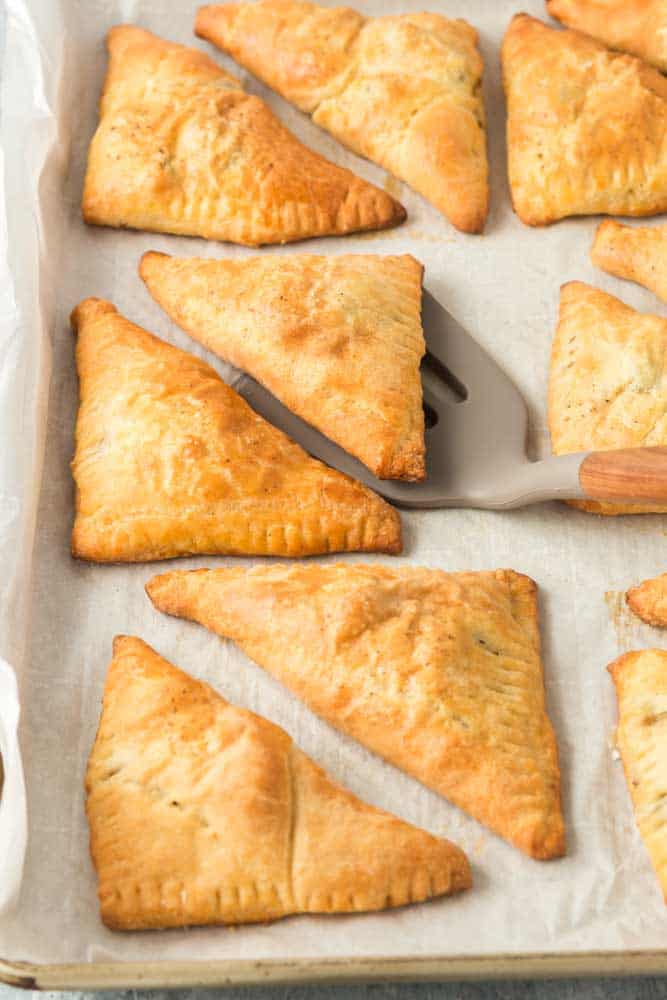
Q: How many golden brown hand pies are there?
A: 12